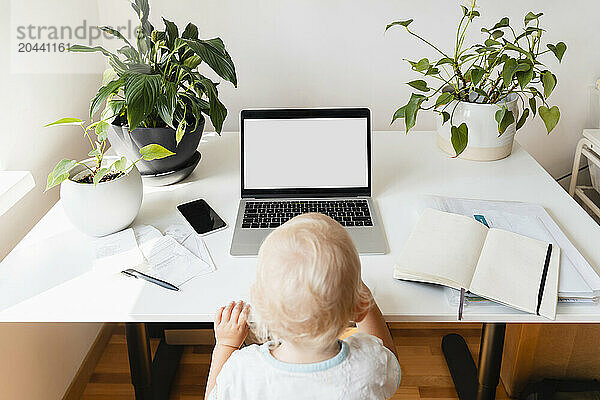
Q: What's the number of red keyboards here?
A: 0